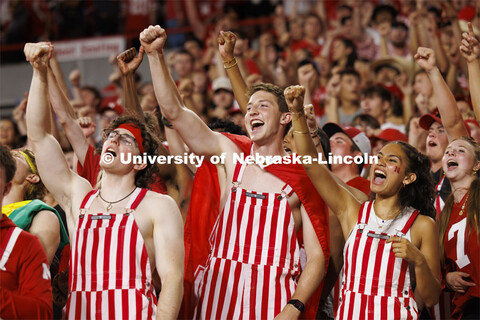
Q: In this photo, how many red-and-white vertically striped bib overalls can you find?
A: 3